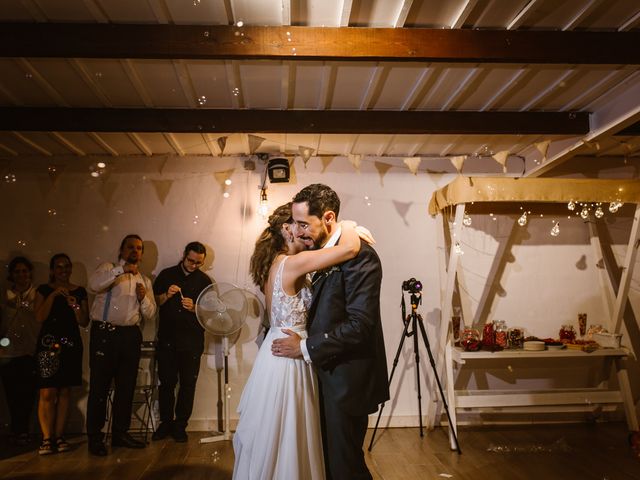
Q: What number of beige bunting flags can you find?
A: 8